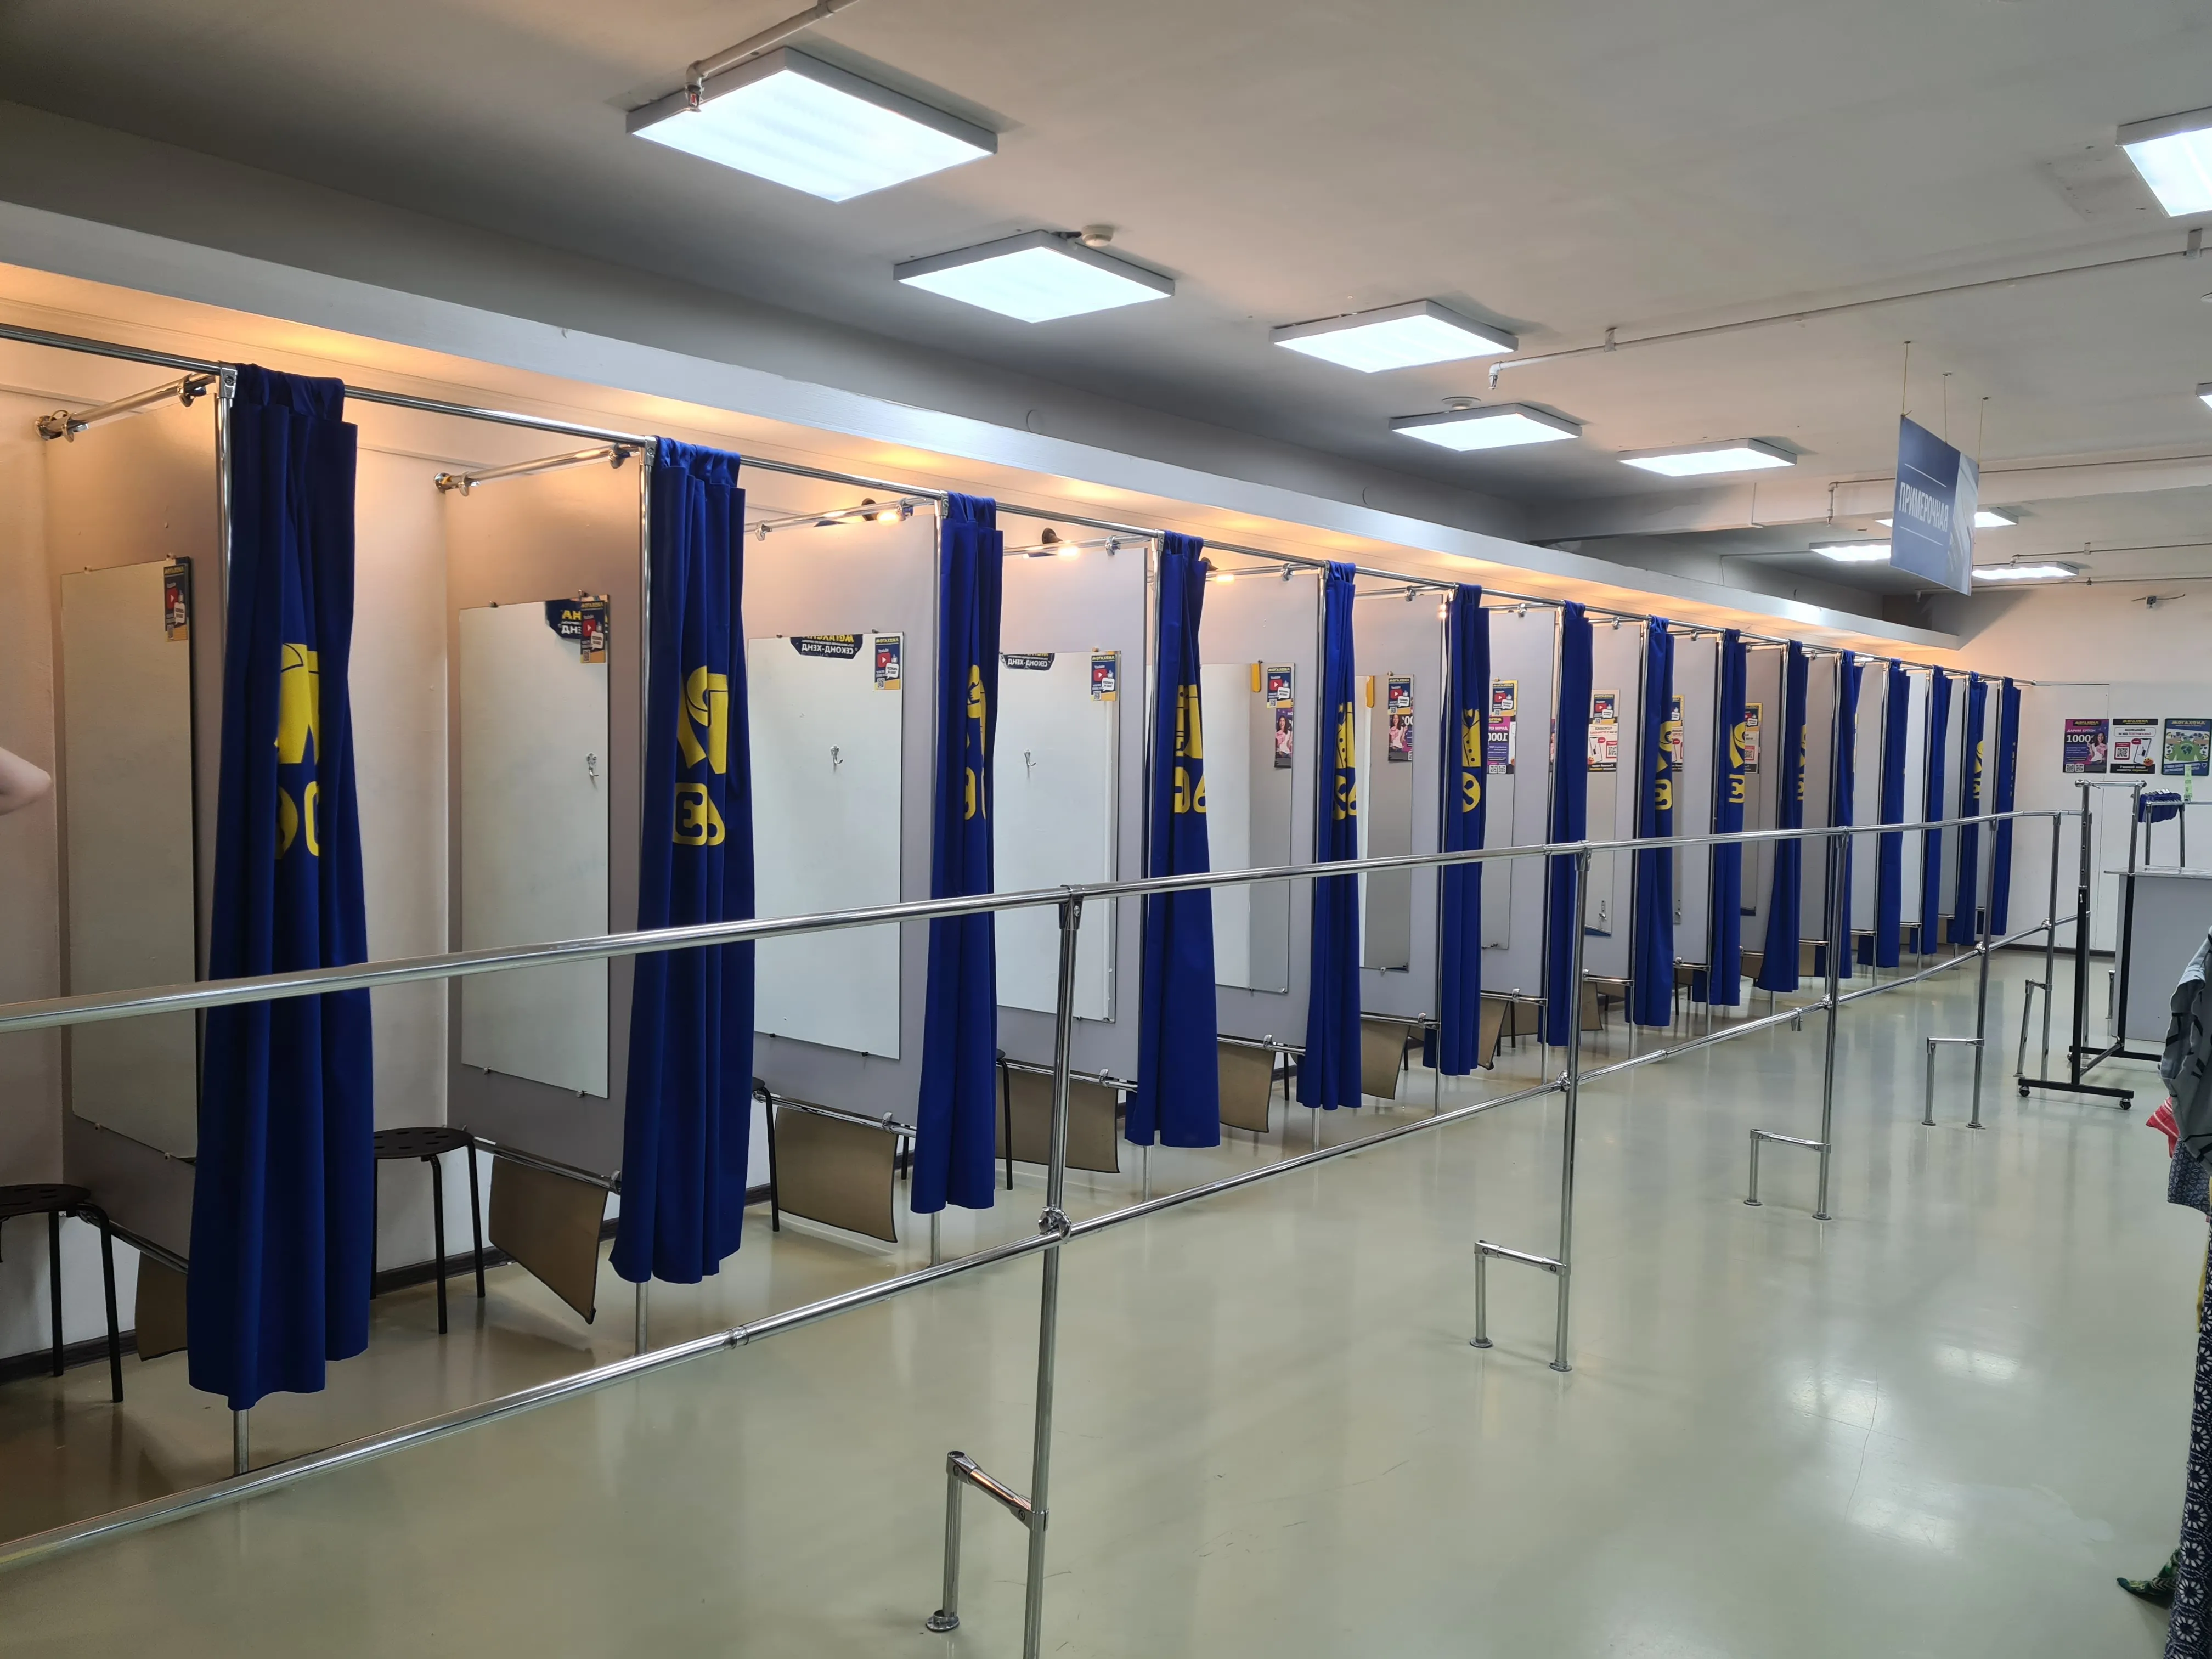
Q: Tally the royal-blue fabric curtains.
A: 15